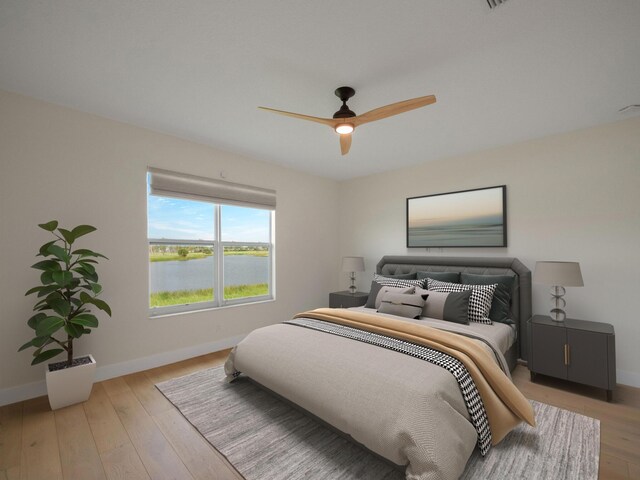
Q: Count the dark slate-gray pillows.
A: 3